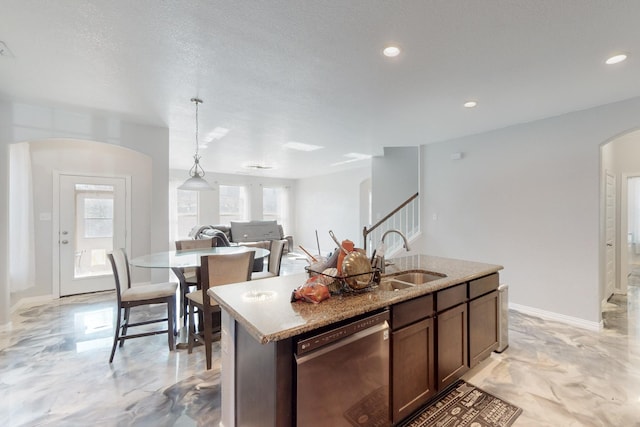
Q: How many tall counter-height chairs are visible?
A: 4